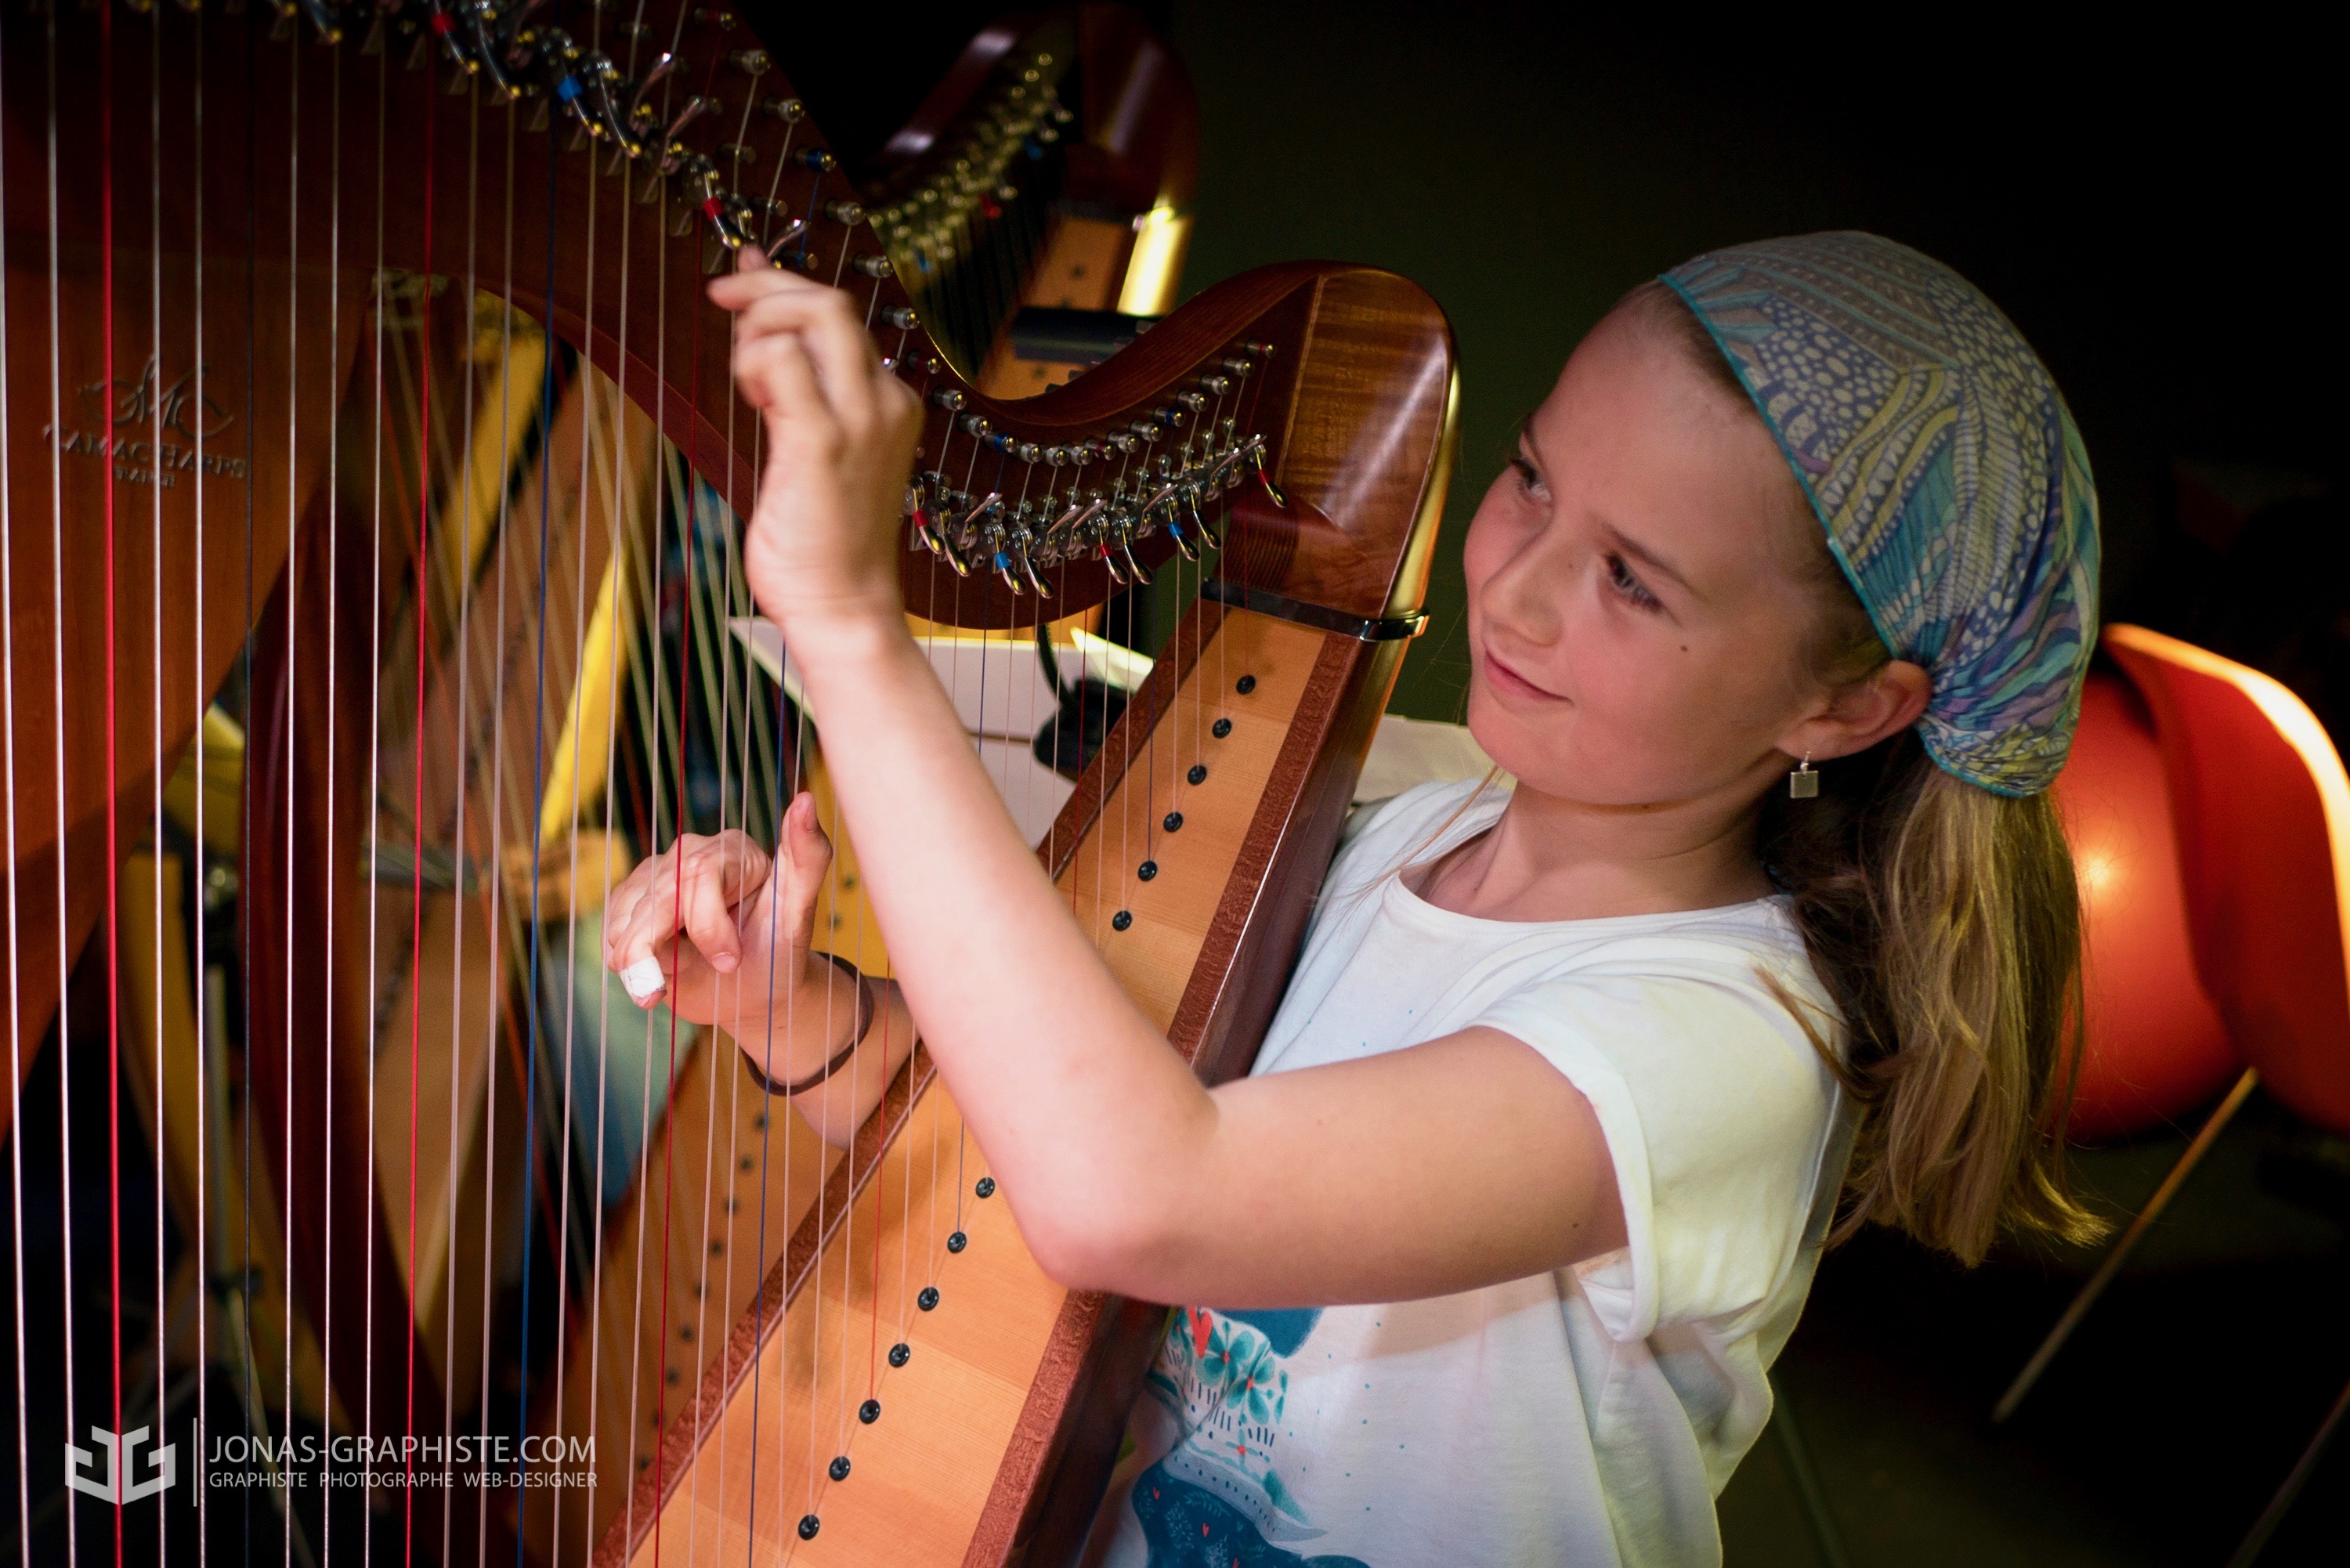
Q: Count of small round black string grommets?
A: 13